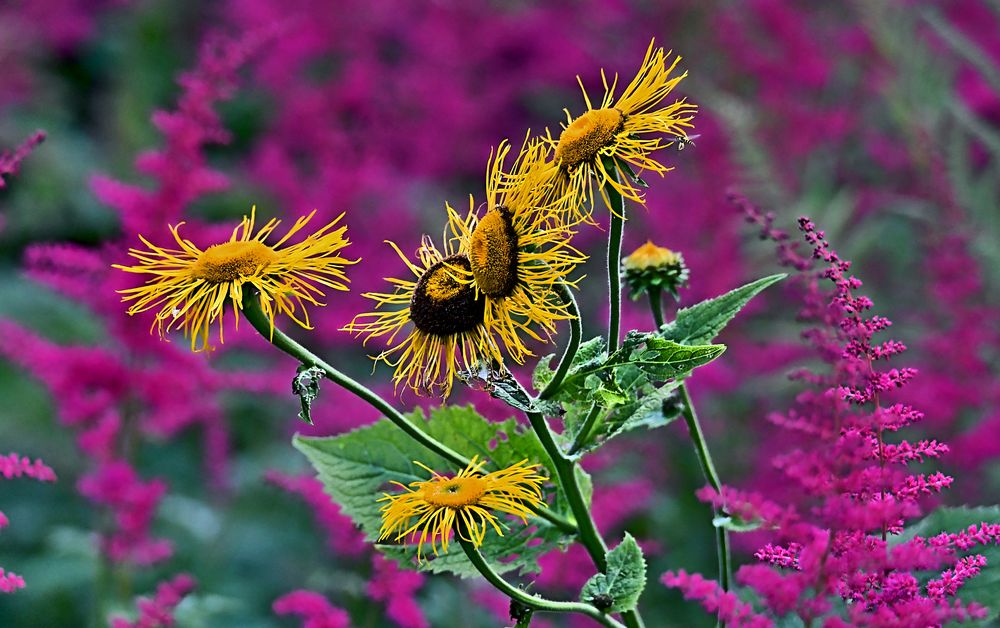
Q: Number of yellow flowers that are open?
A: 5